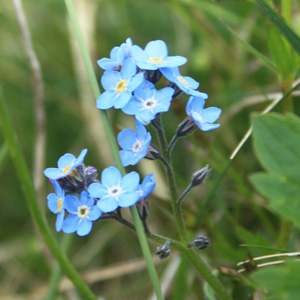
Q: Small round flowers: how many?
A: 12